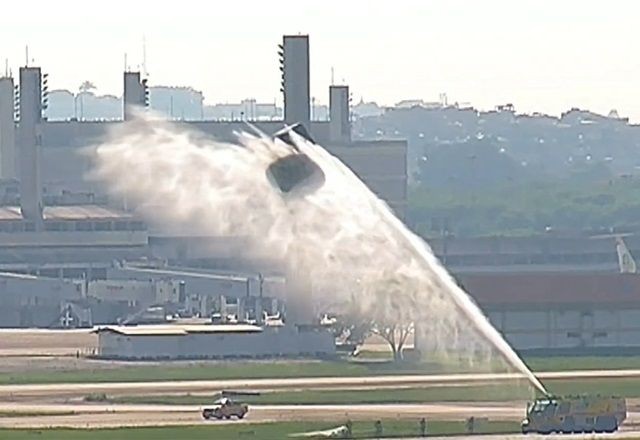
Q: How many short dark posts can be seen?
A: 4